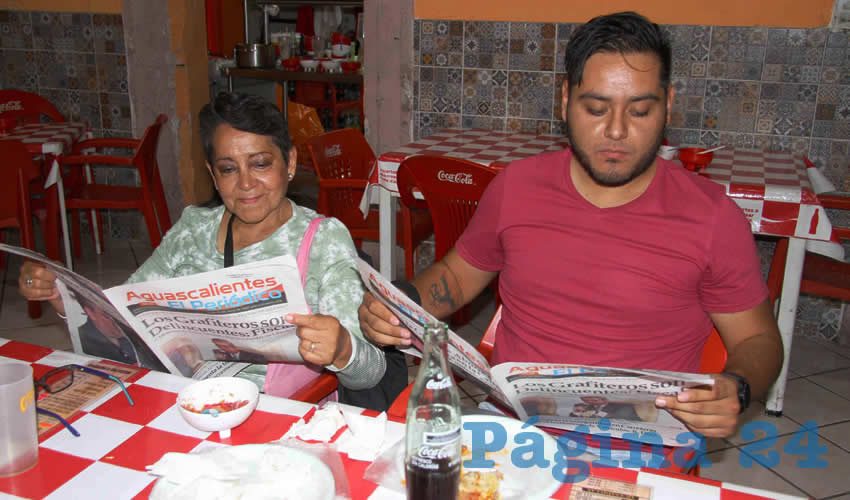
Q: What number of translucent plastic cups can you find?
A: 1